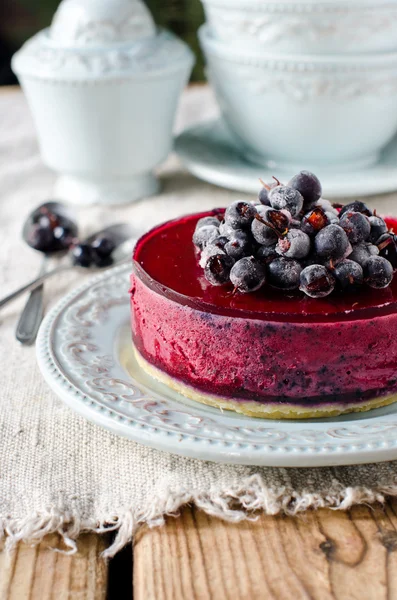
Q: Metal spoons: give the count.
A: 2